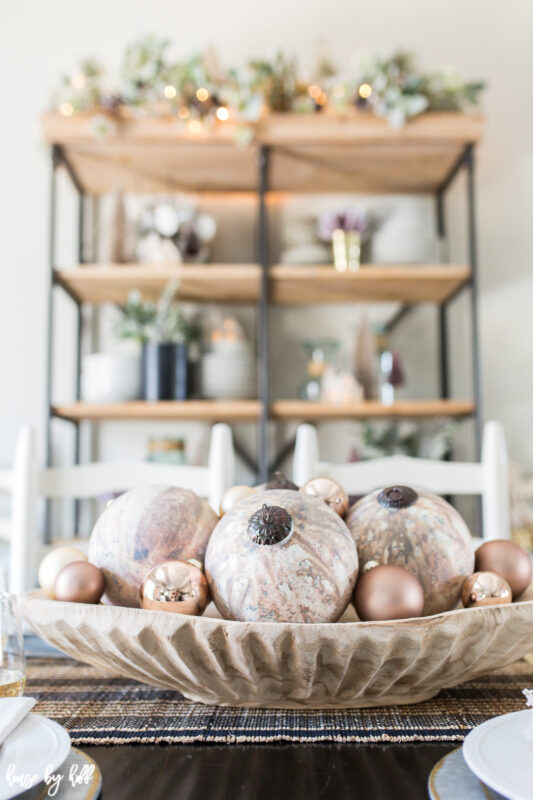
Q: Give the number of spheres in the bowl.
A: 12